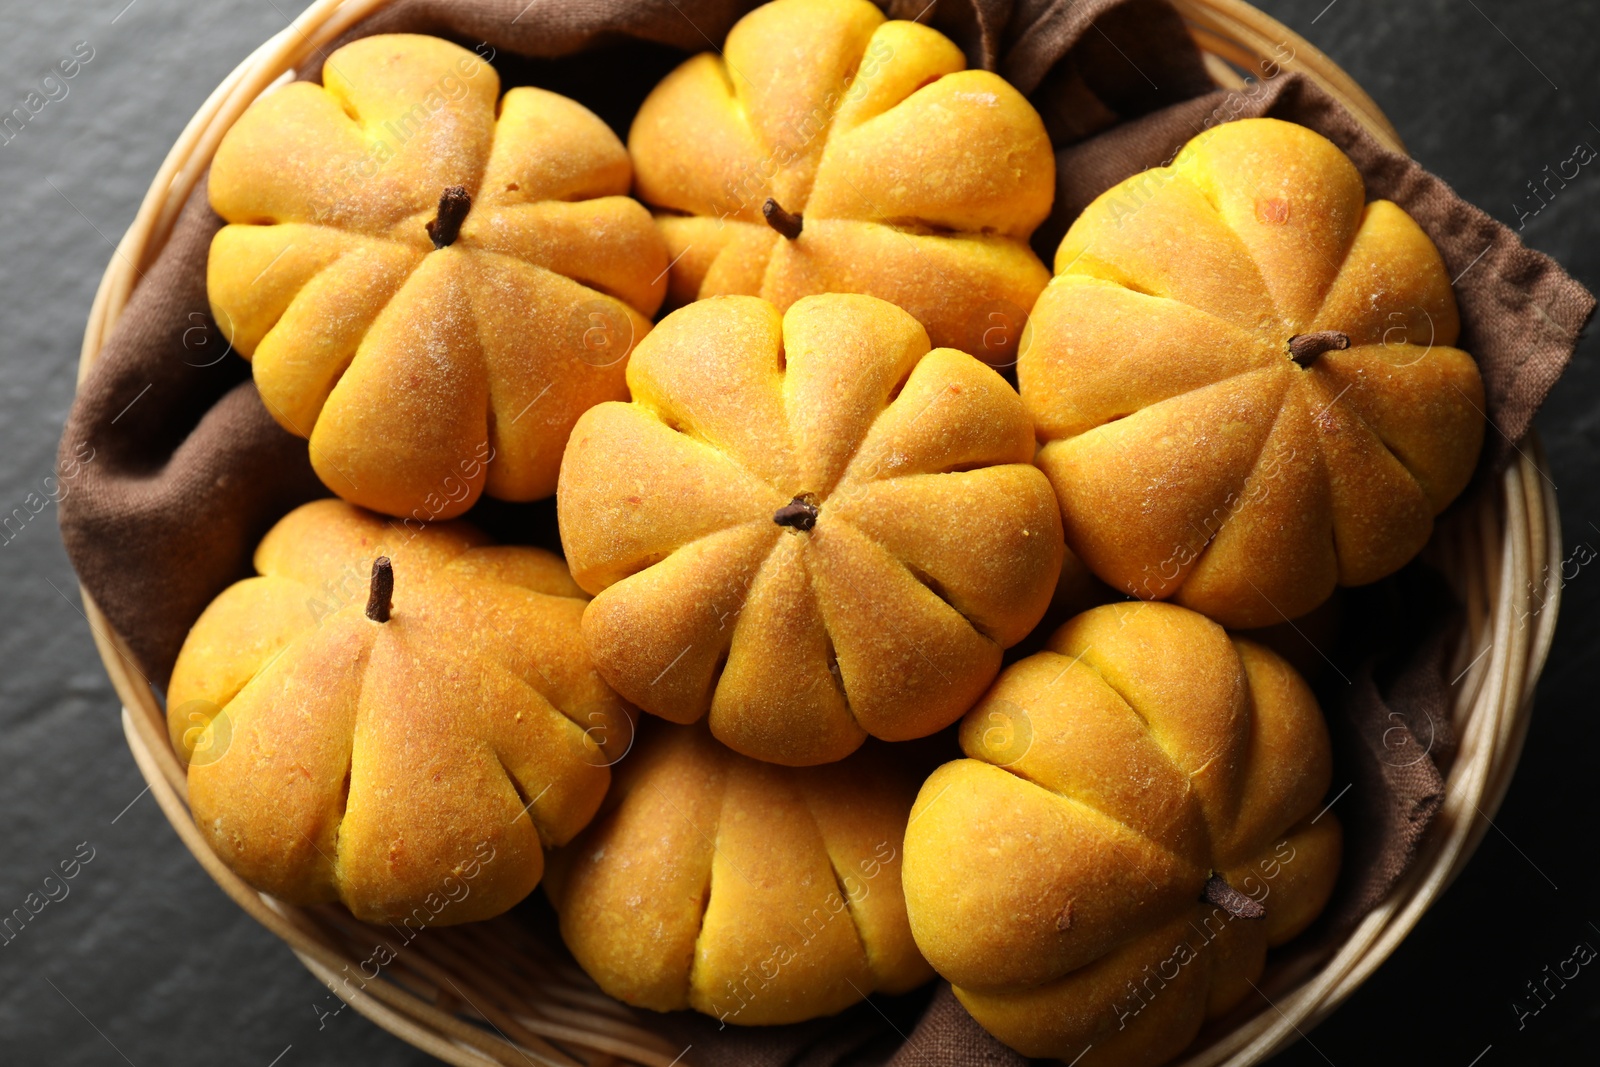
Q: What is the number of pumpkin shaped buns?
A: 7